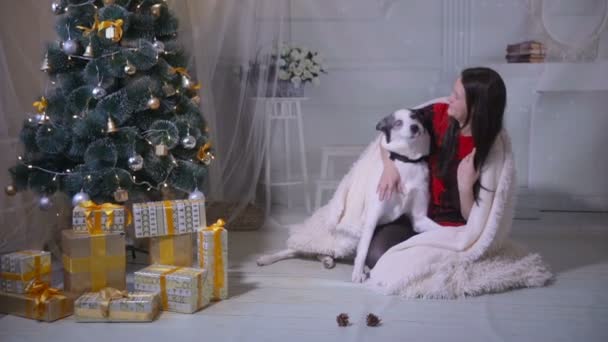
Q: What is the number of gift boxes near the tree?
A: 9